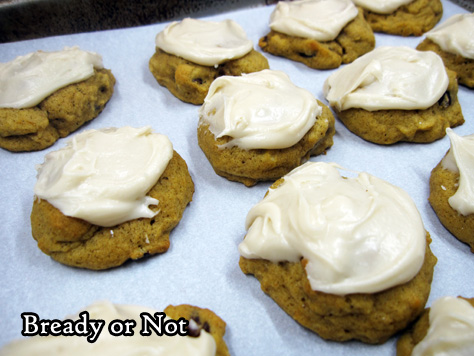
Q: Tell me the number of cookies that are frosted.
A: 12